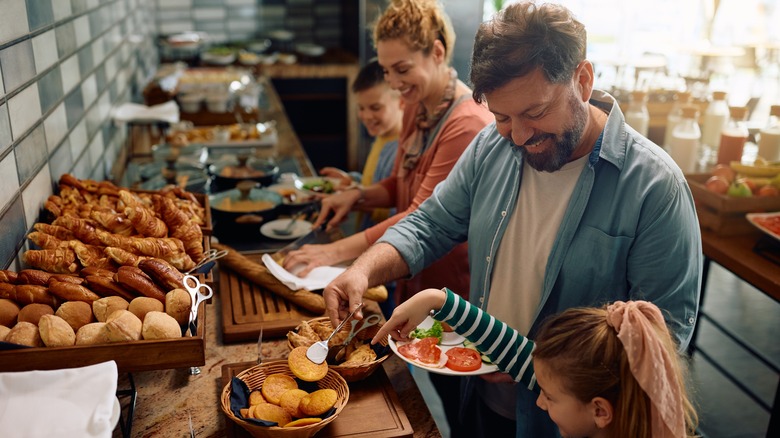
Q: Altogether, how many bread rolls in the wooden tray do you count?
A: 12